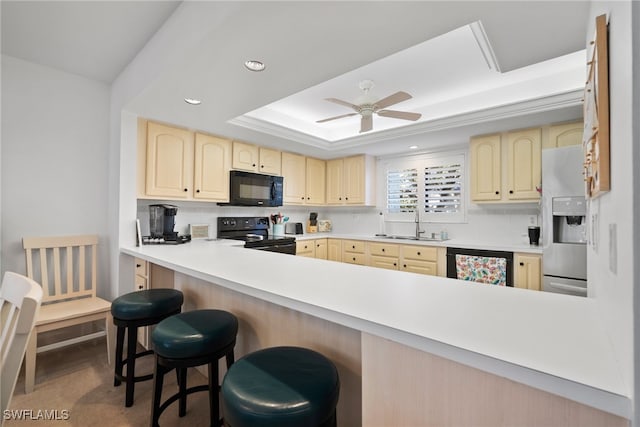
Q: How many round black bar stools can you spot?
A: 3